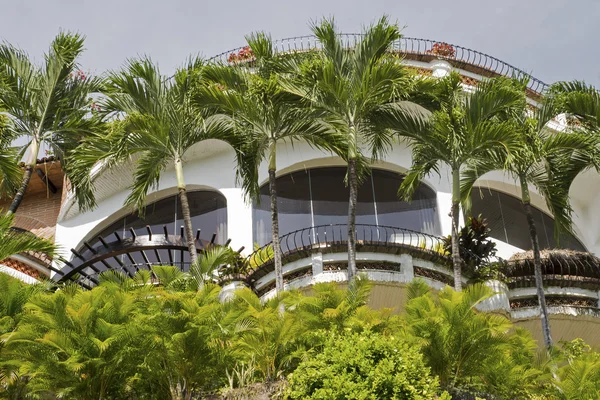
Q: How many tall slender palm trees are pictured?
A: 6